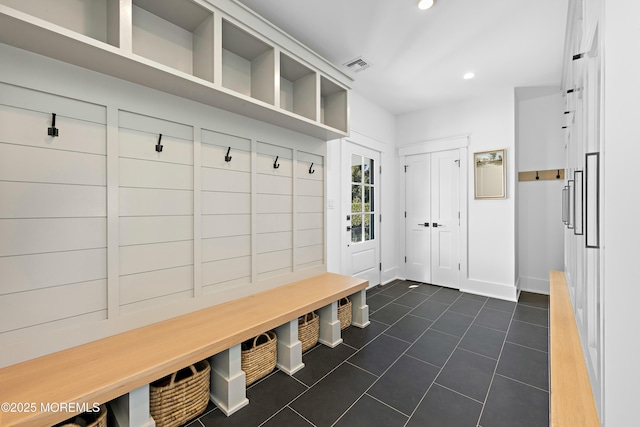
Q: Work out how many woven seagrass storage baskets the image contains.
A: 5